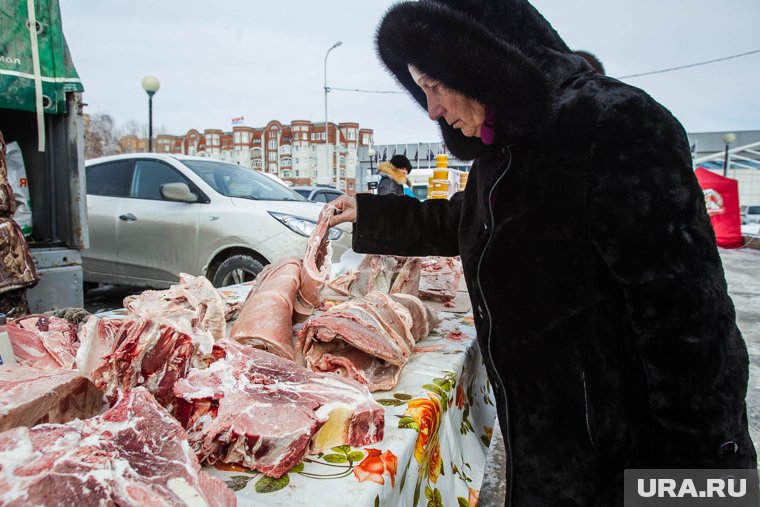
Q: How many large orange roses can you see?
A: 2